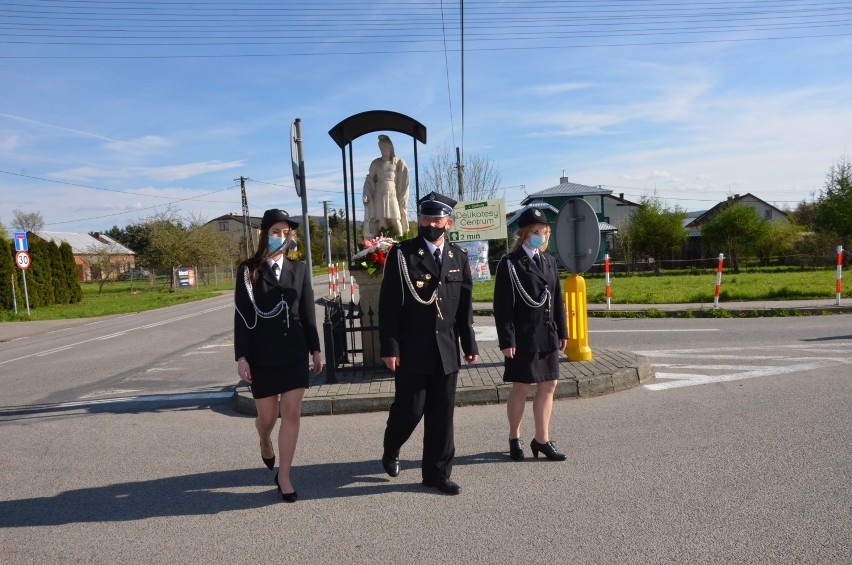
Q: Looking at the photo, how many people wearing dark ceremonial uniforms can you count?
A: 3